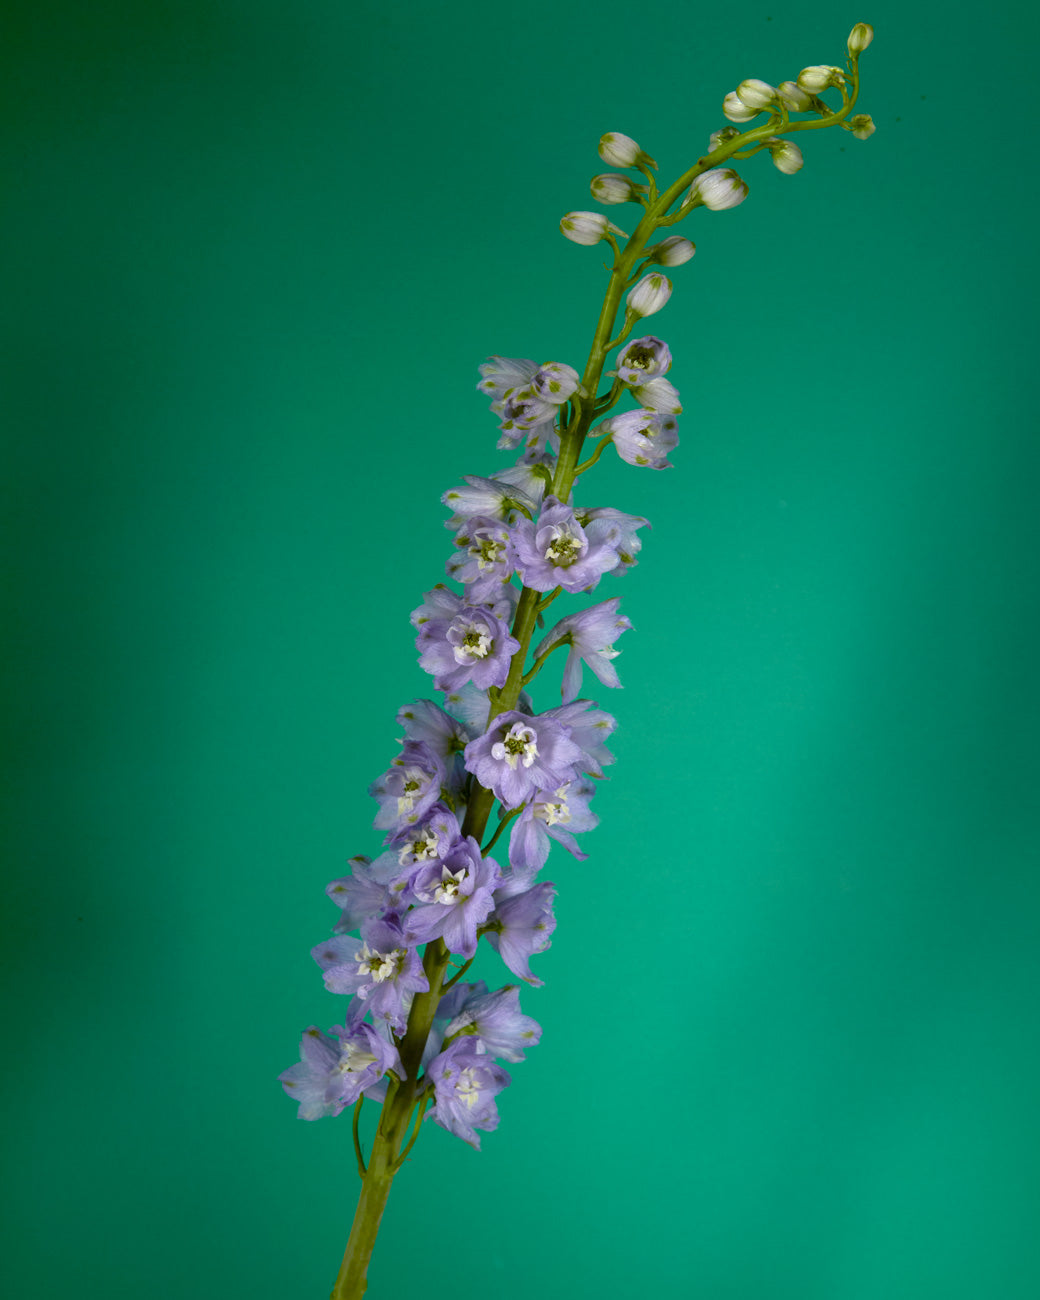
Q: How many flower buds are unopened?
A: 14